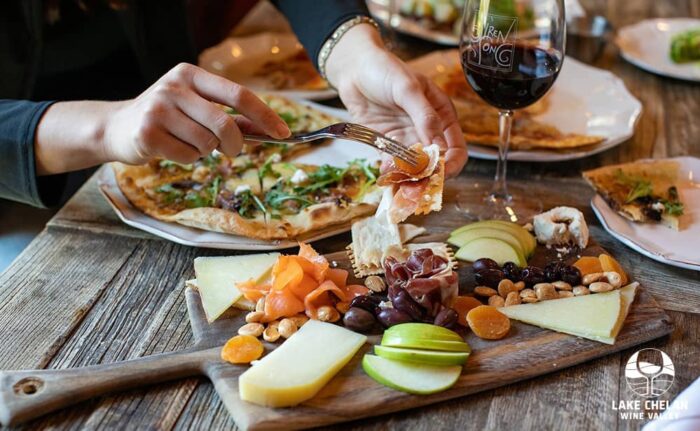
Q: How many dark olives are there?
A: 11